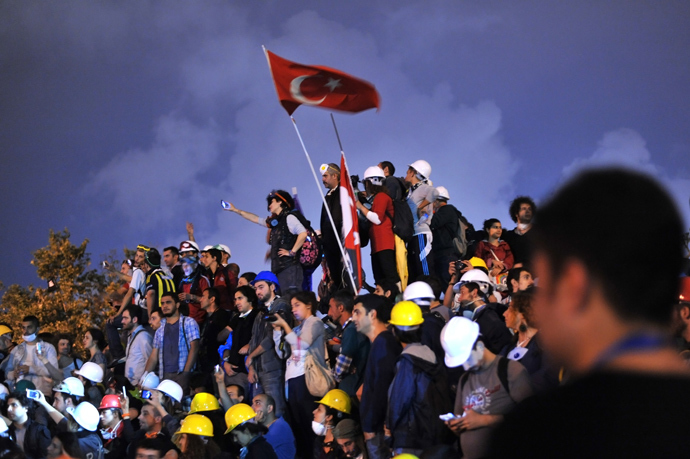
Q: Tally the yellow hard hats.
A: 8